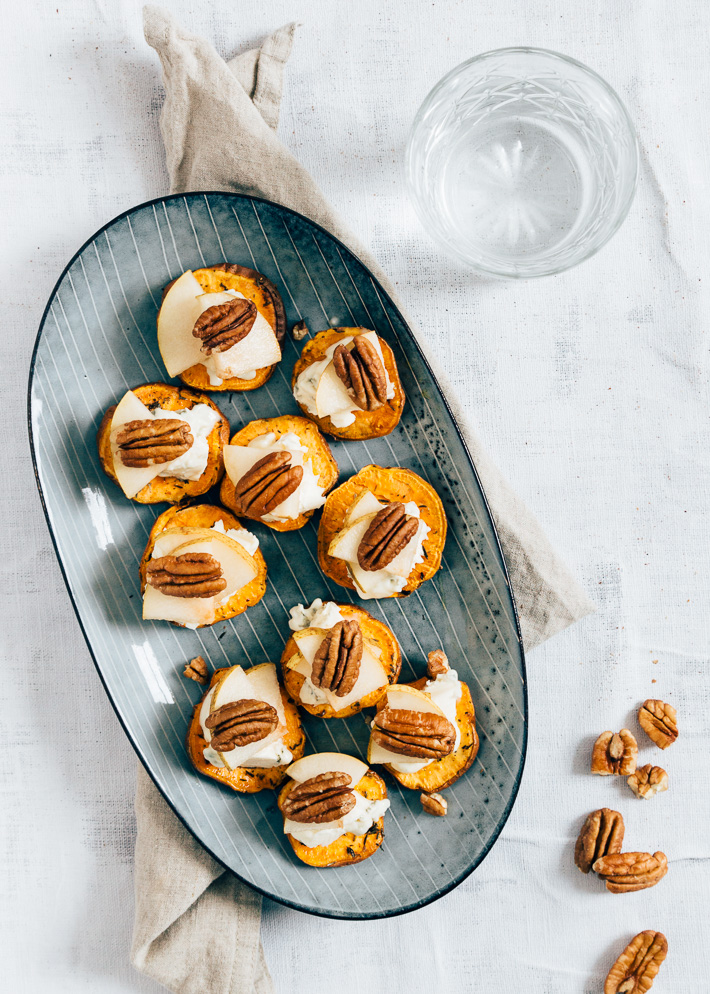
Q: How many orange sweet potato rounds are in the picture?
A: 10